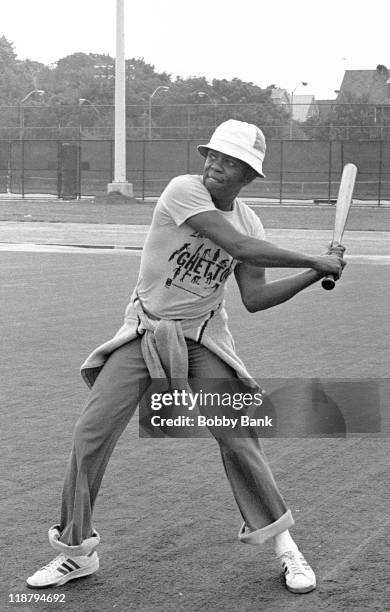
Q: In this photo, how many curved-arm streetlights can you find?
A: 5